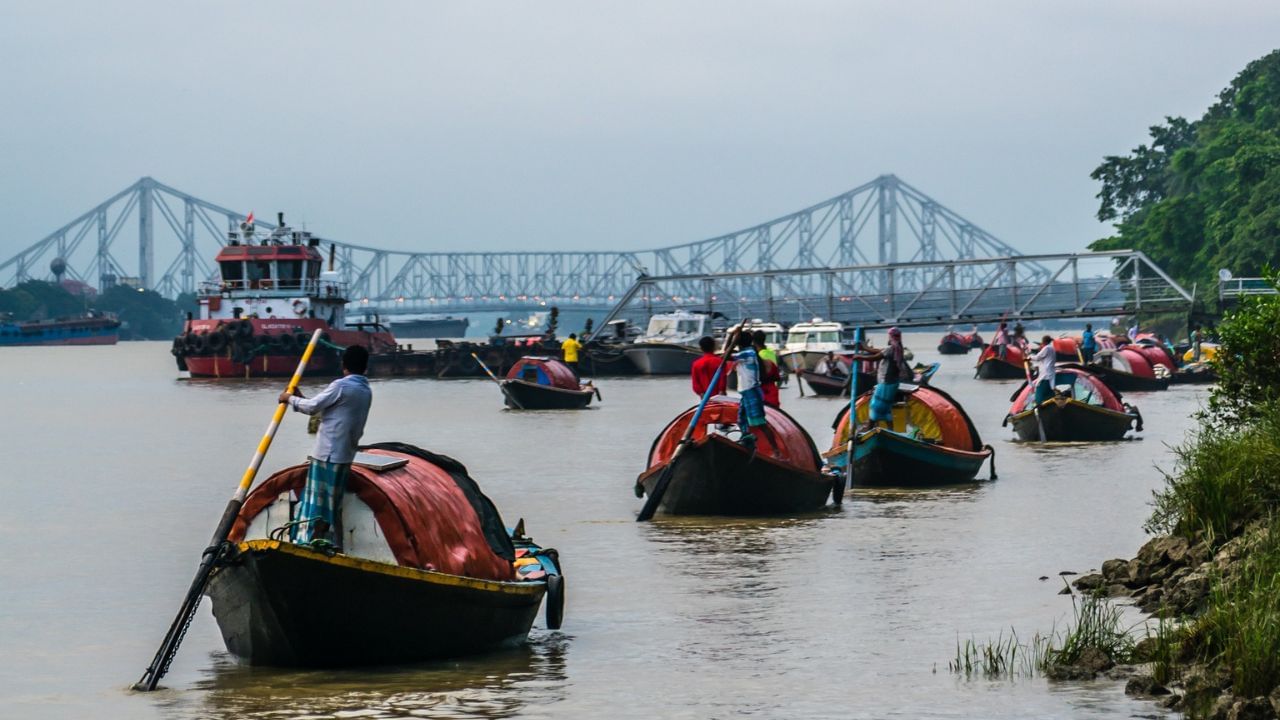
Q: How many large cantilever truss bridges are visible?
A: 1